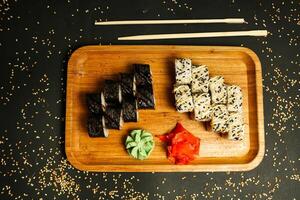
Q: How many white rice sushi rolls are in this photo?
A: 8